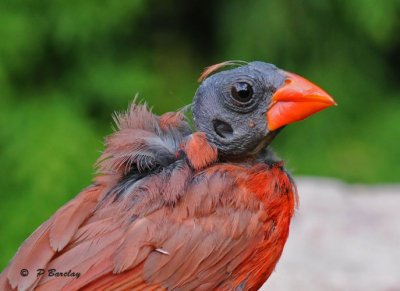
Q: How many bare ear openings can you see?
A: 1